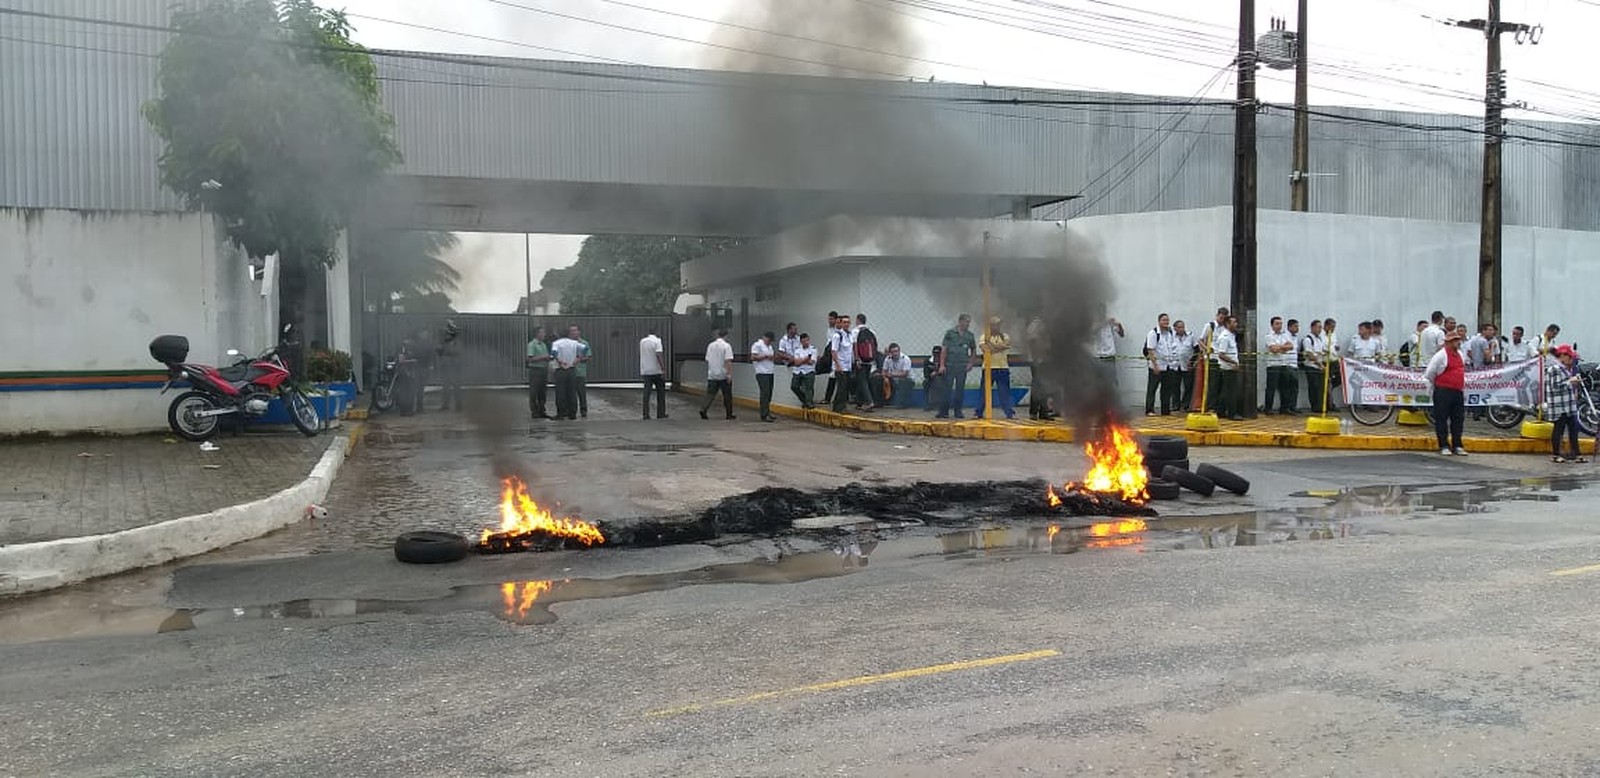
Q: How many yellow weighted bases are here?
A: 4